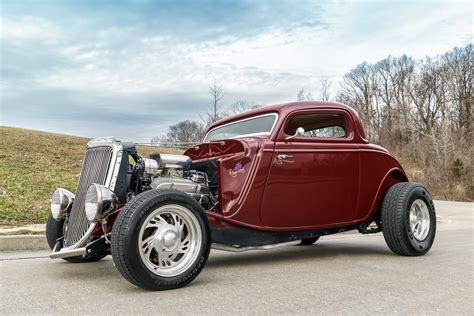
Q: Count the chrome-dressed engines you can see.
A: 1